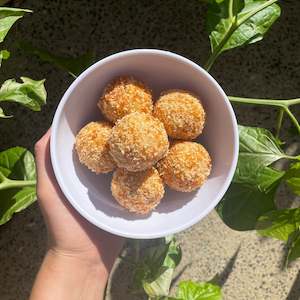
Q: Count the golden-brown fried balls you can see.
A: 6